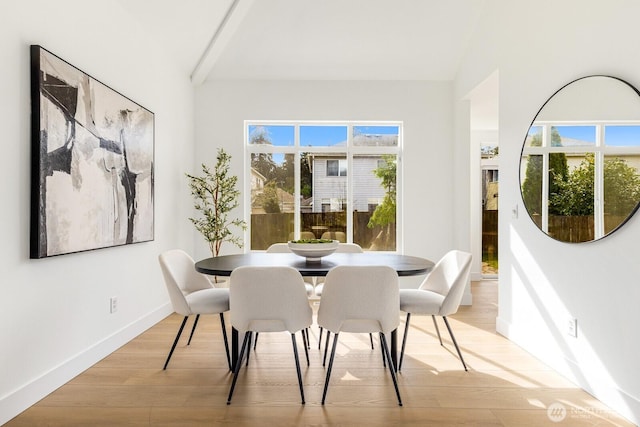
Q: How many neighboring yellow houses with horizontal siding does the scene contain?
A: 0